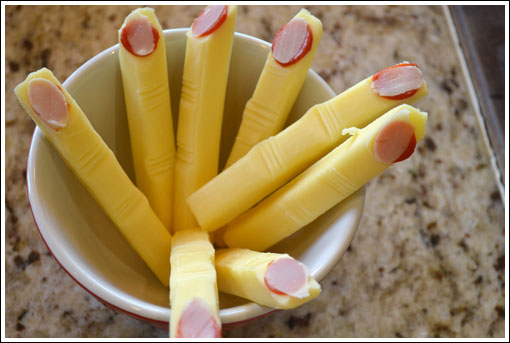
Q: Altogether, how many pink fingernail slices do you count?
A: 8